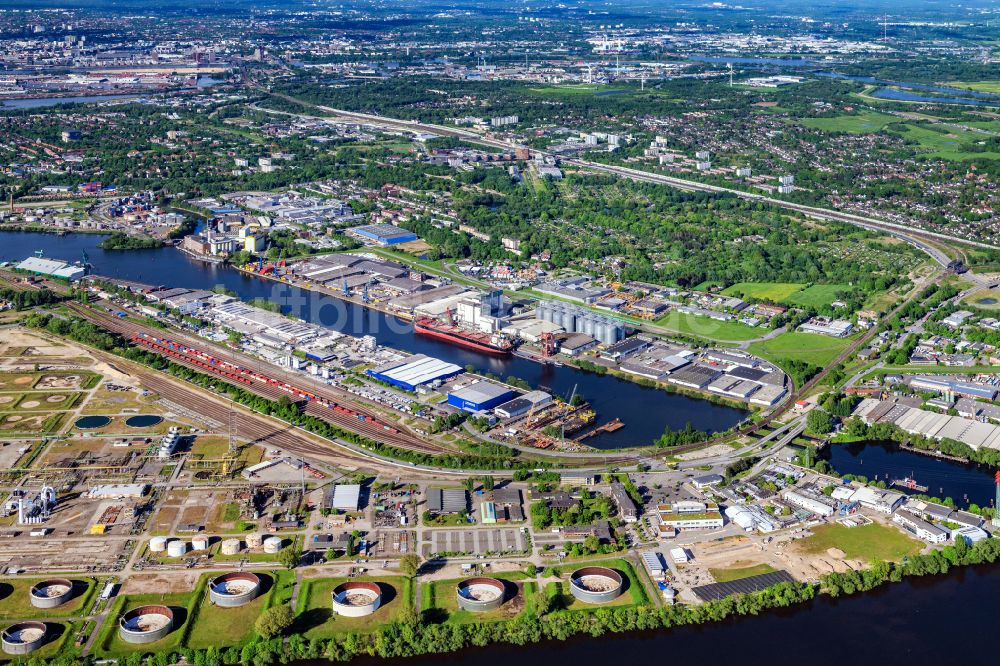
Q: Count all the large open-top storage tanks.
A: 7